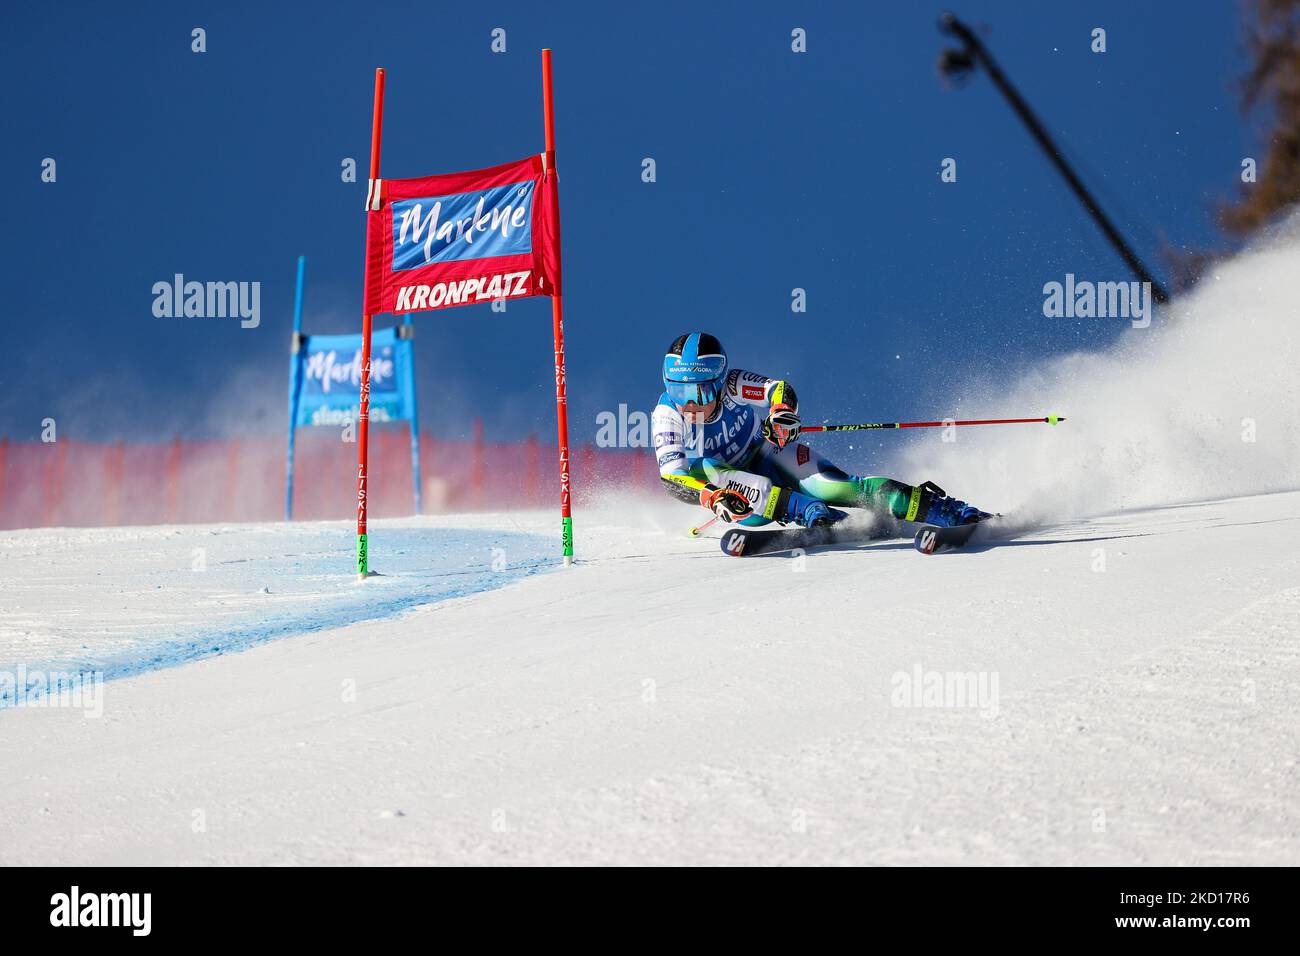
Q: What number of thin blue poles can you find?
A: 2